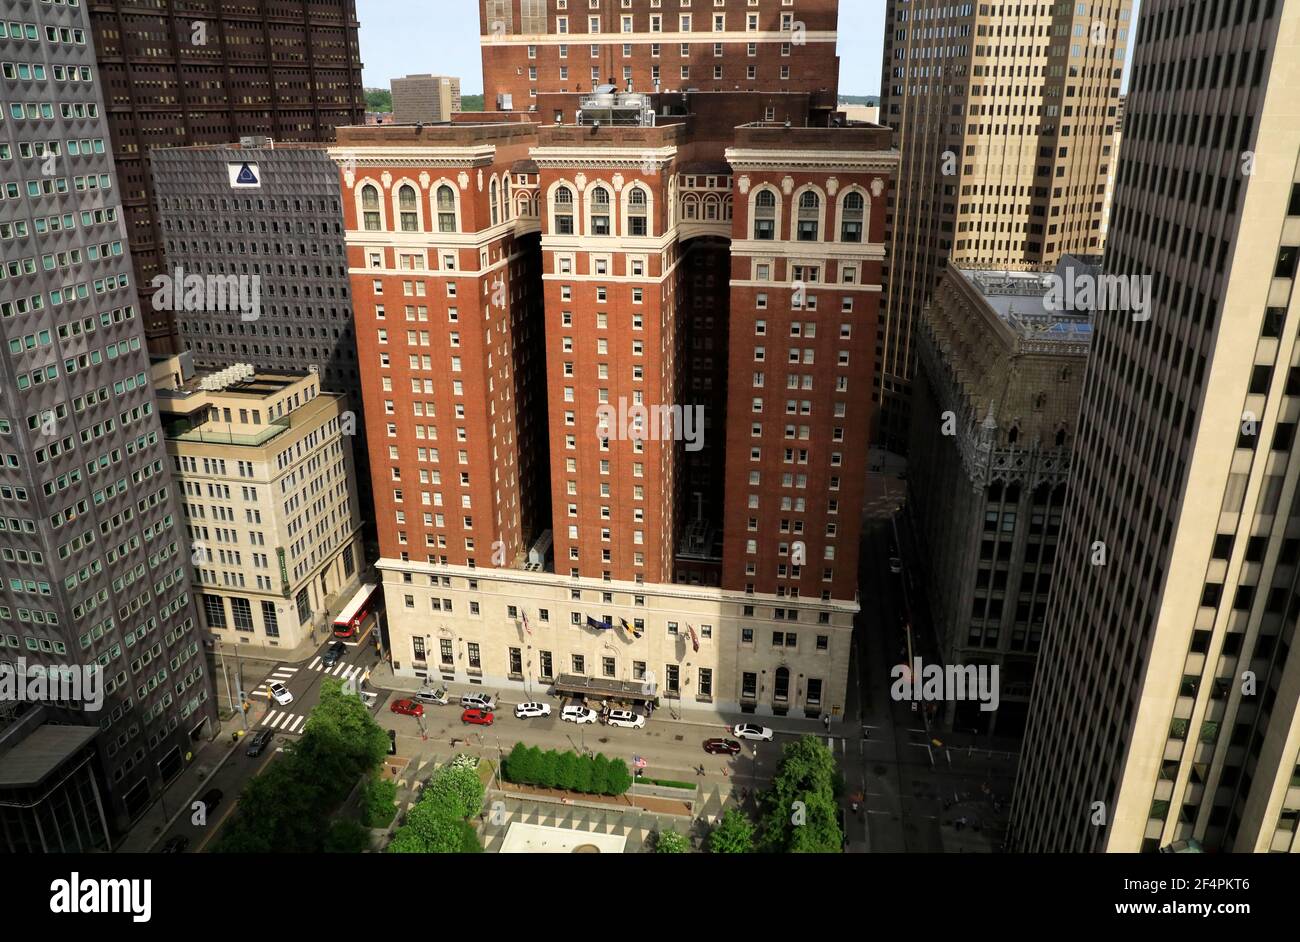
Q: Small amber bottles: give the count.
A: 0